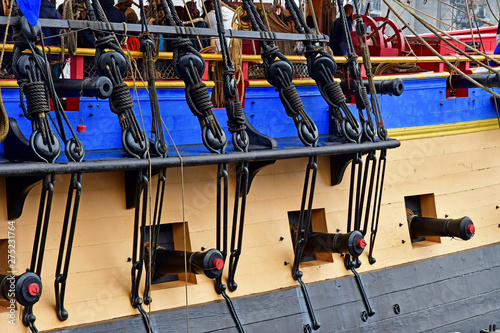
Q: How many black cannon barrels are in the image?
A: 7